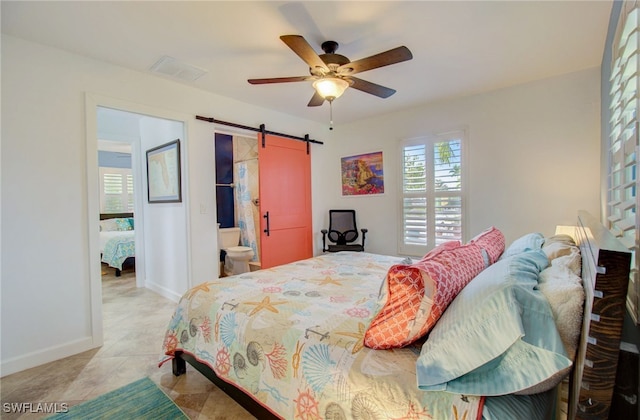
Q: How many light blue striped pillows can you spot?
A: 2